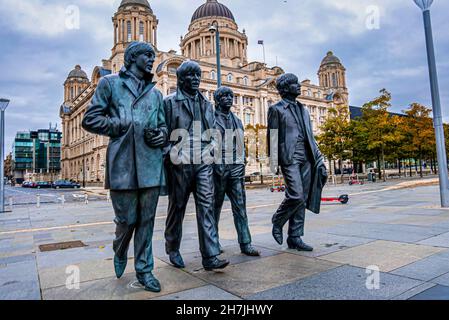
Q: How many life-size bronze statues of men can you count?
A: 4